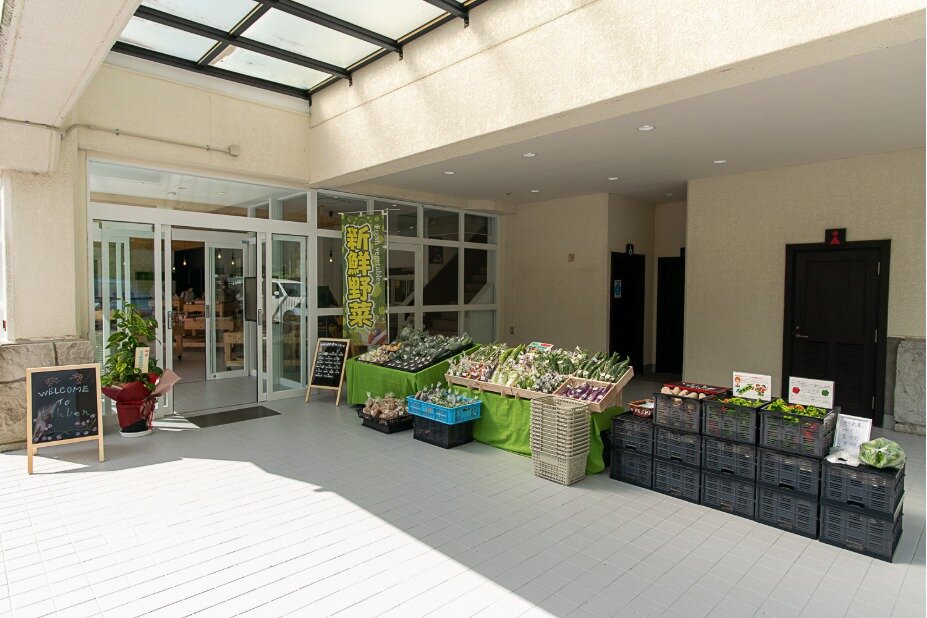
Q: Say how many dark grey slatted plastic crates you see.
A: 13